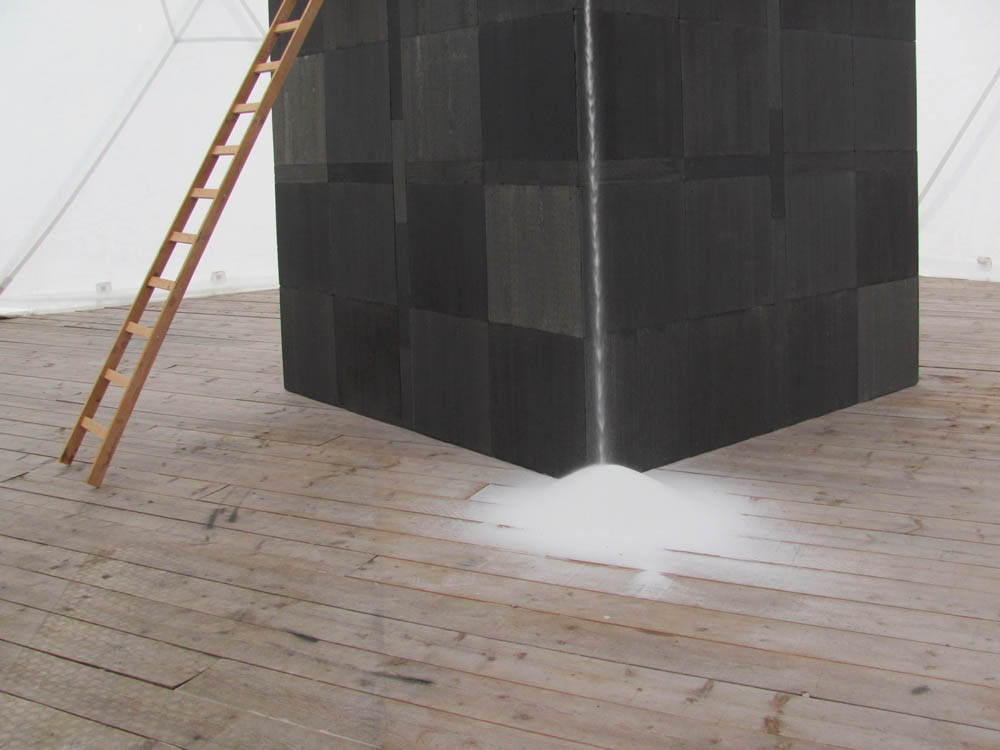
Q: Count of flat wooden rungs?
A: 10